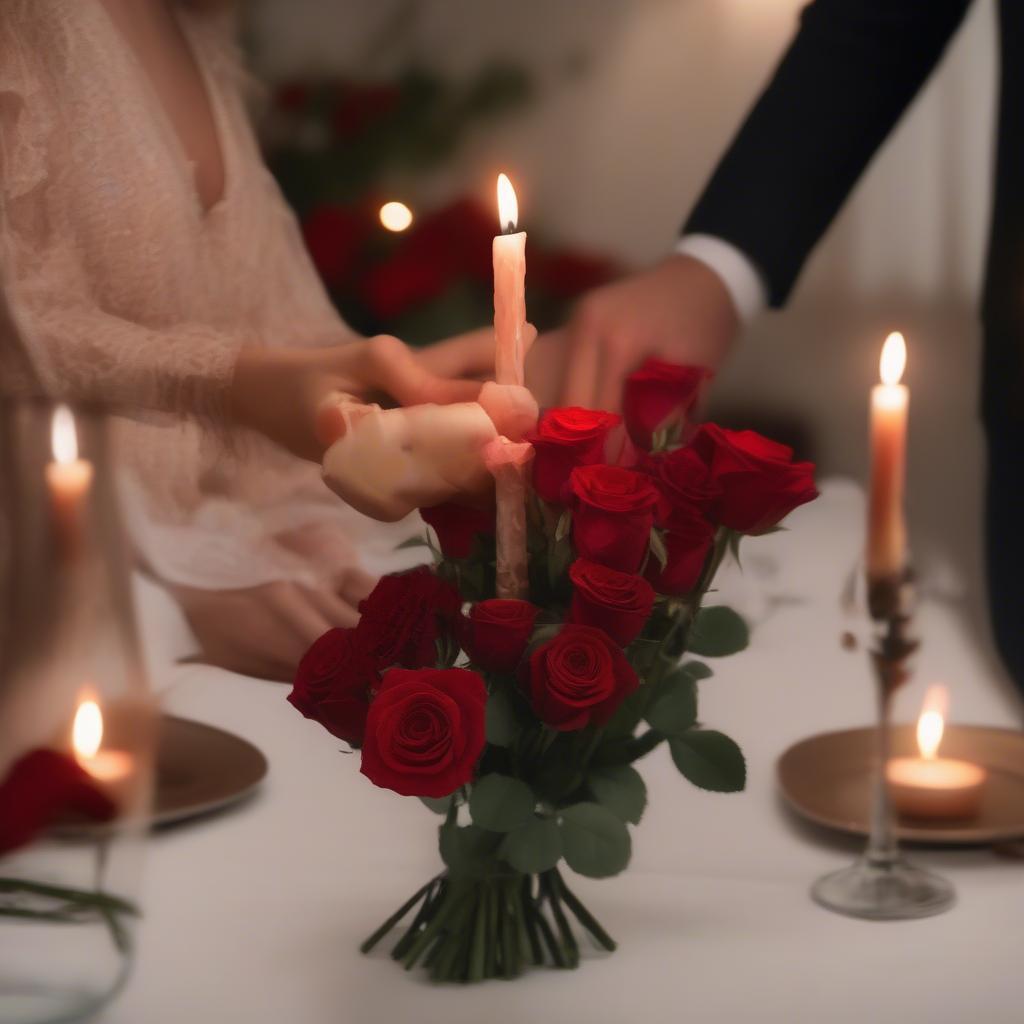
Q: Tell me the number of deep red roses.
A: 13